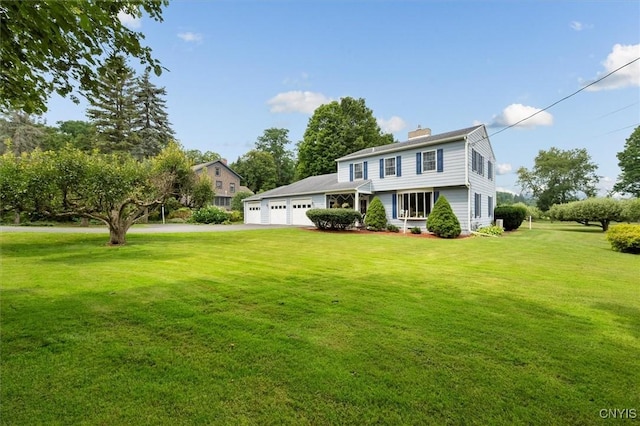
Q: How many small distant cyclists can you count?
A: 0